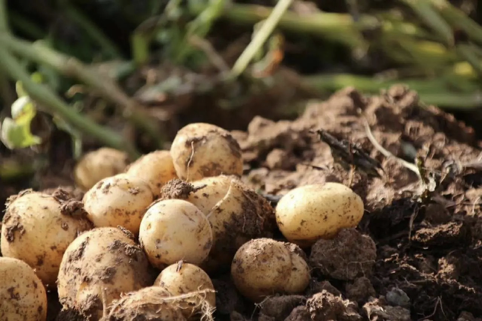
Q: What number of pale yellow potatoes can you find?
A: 13